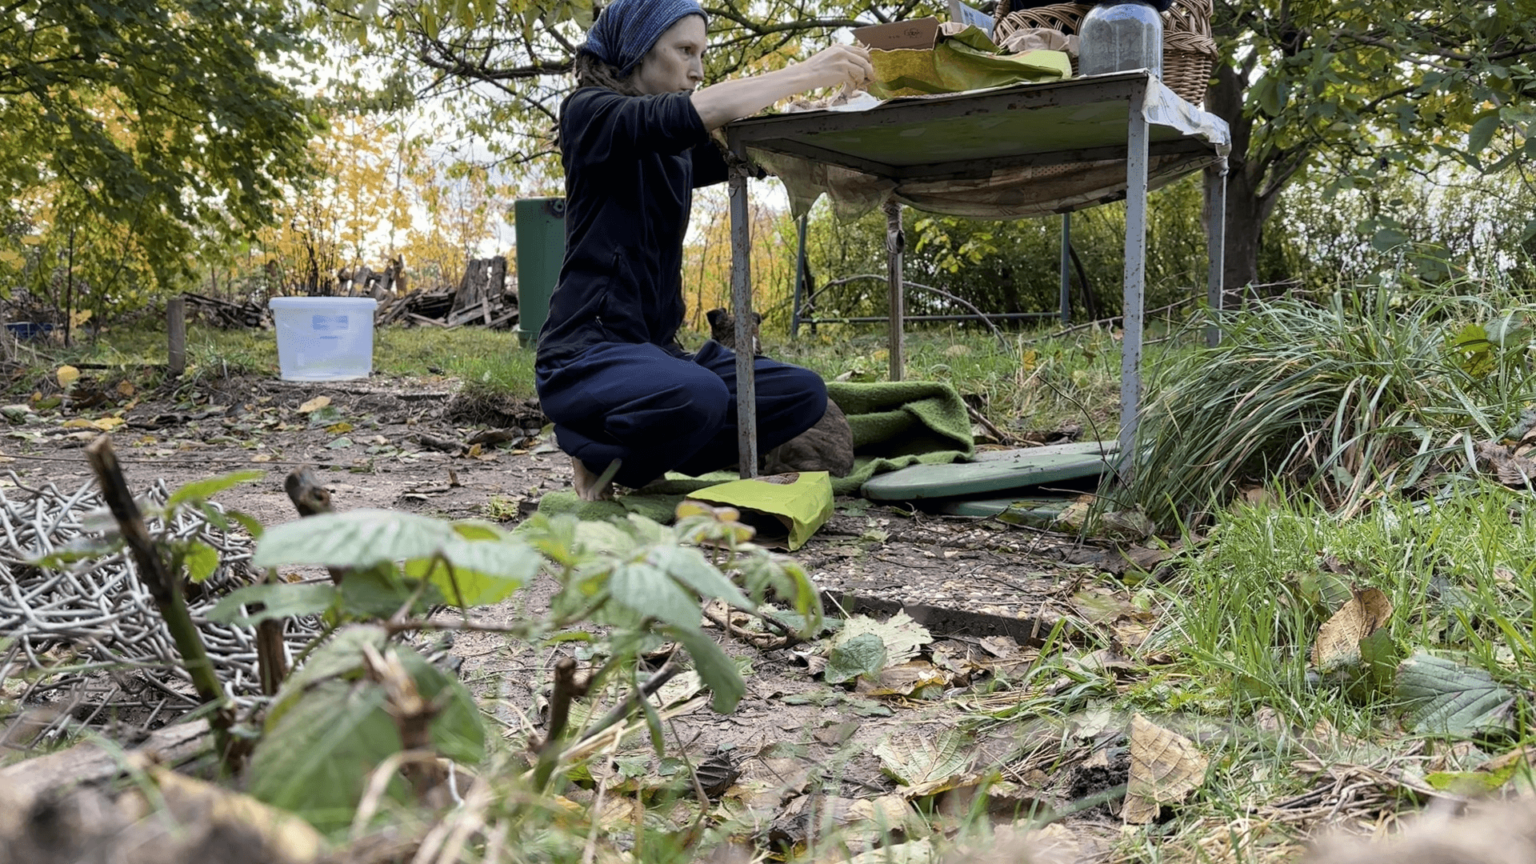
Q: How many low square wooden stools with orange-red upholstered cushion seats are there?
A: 0